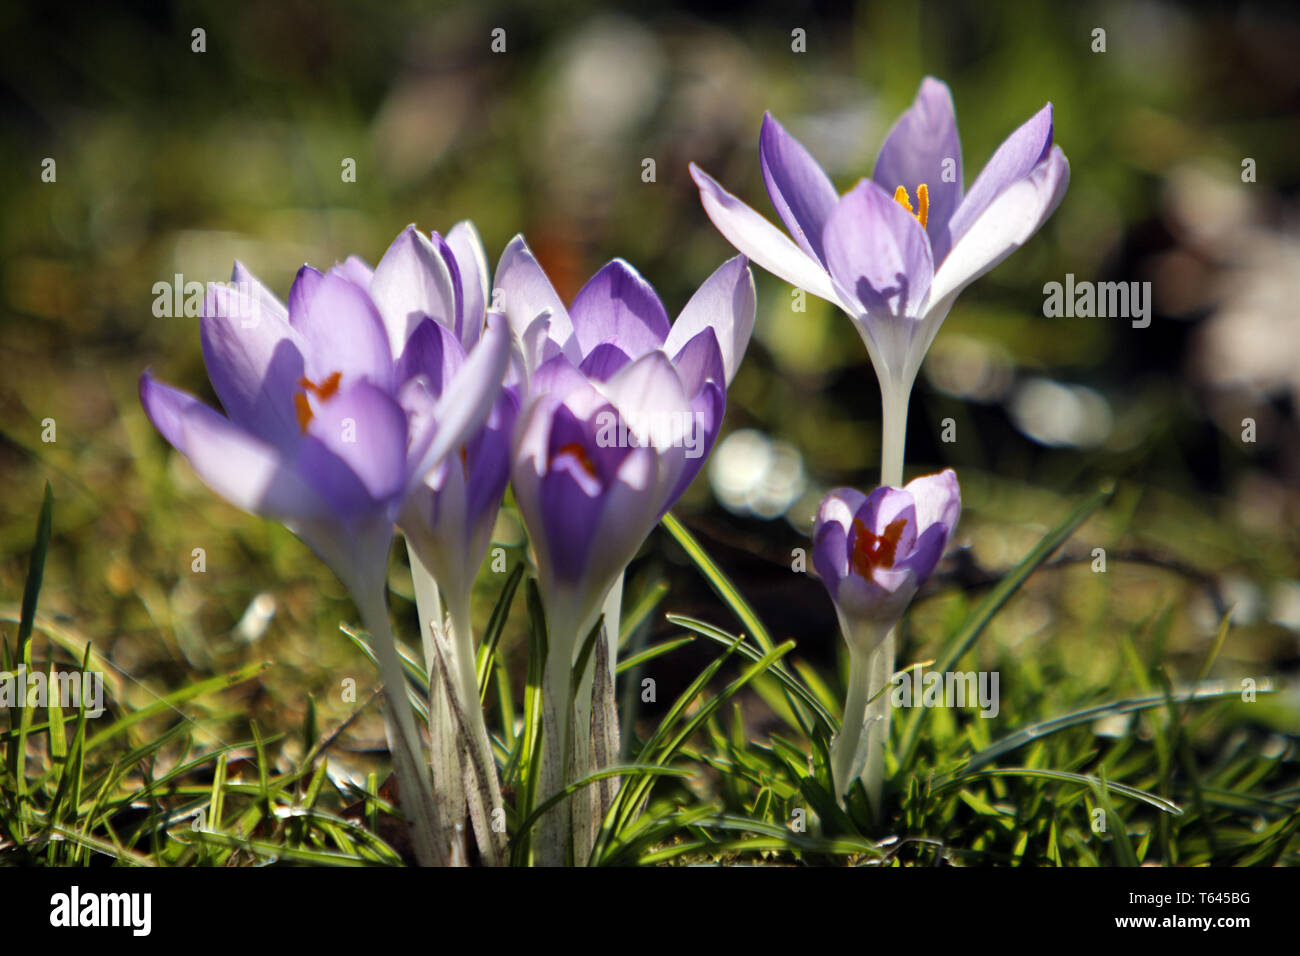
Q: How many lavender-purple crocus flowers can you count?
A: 7